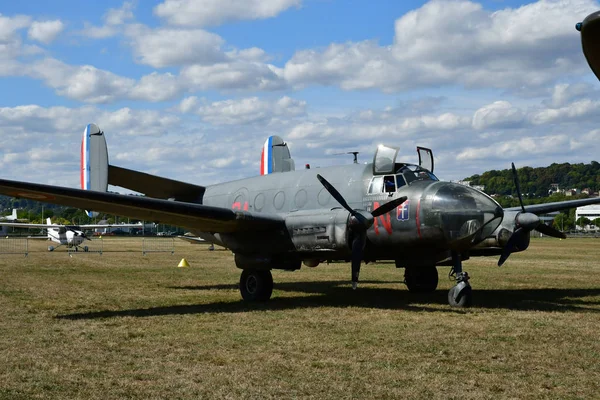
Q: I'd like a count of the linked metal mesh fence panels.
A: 3